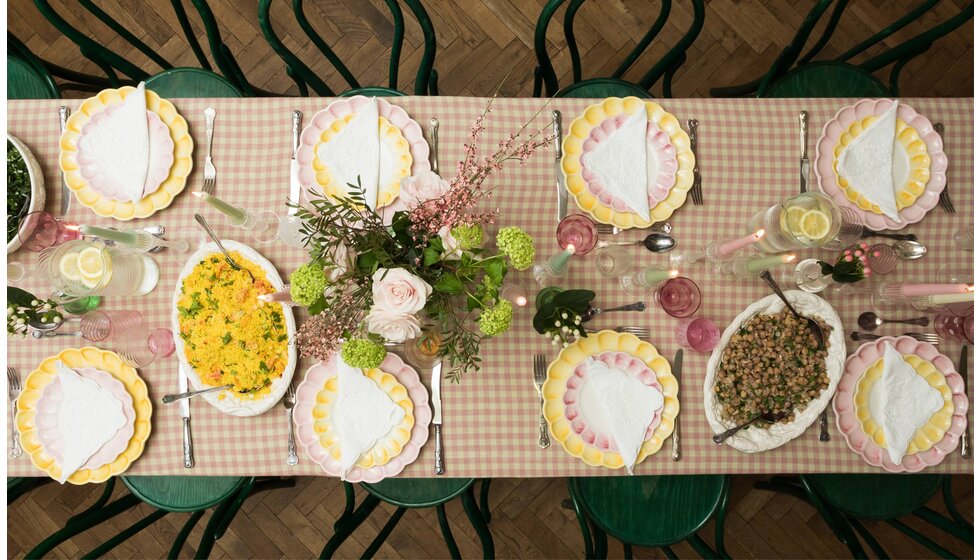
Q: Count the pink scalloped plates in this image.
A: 8